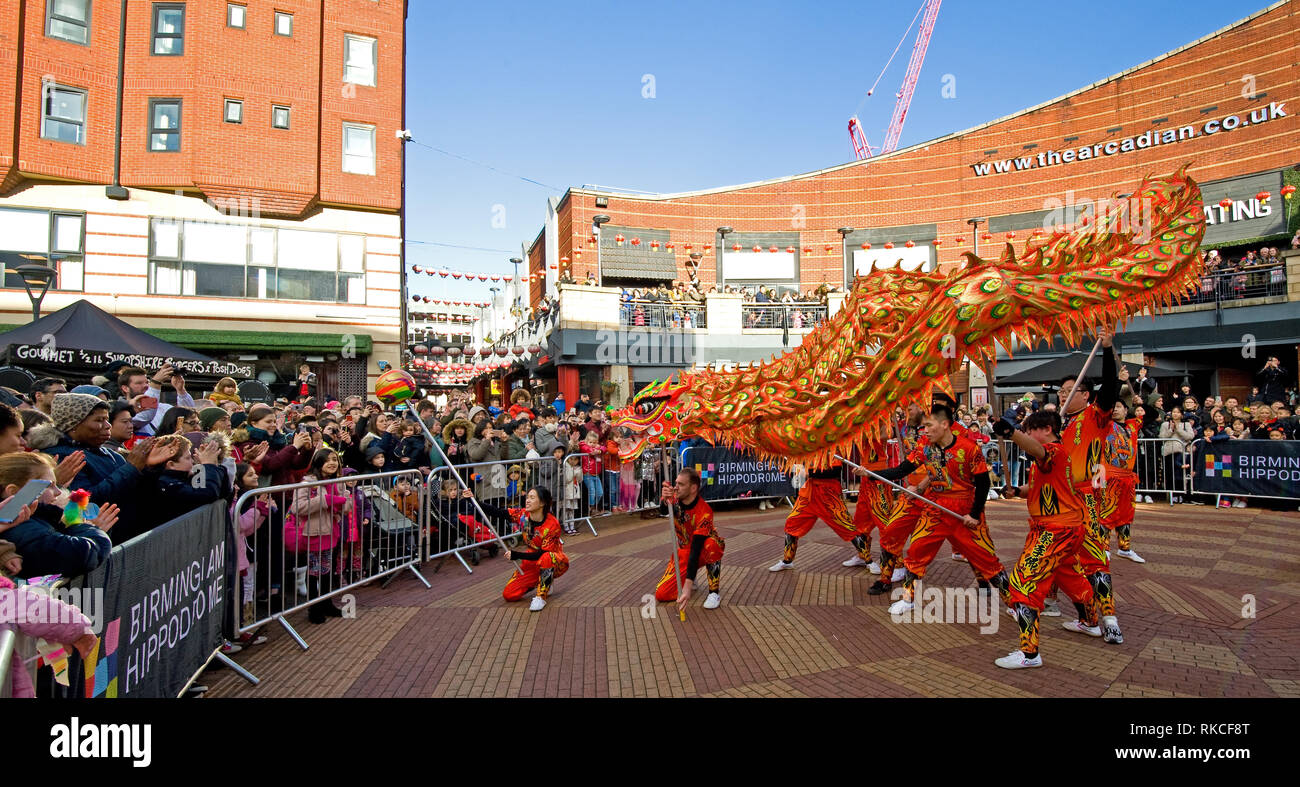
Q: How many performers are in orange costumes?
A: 10